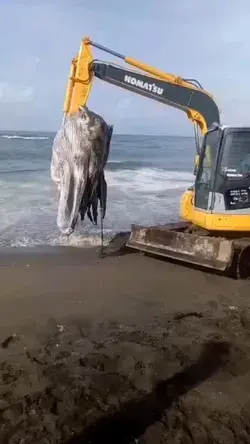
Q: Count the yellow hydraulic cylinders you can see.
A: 2